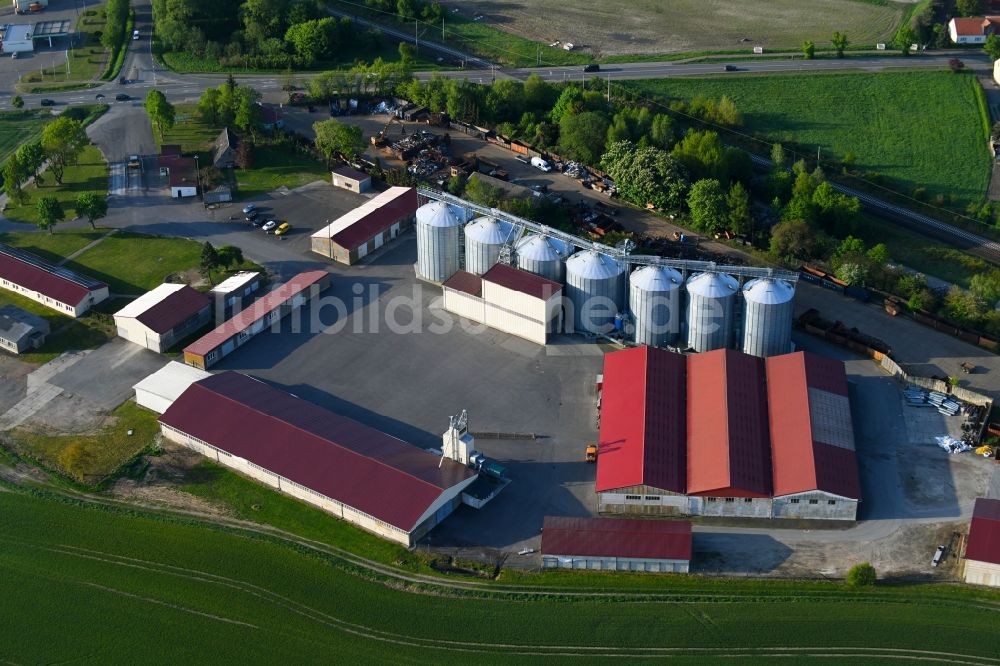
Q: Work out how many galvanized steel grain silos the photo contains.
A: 7